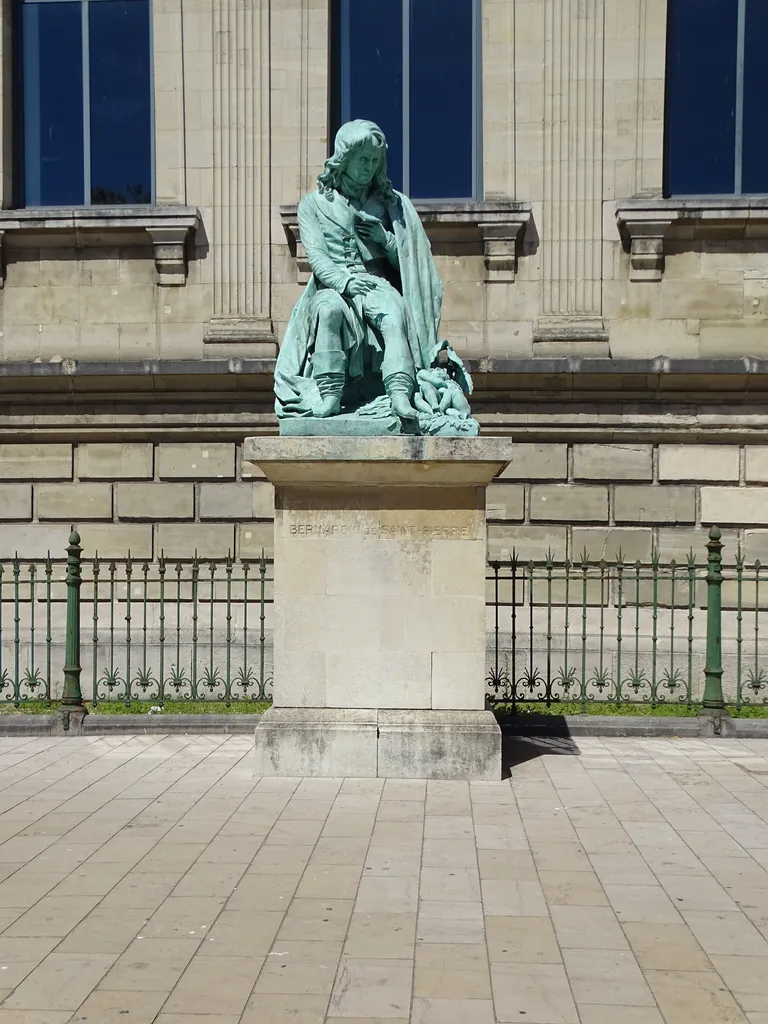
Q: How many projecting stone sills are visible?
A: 3